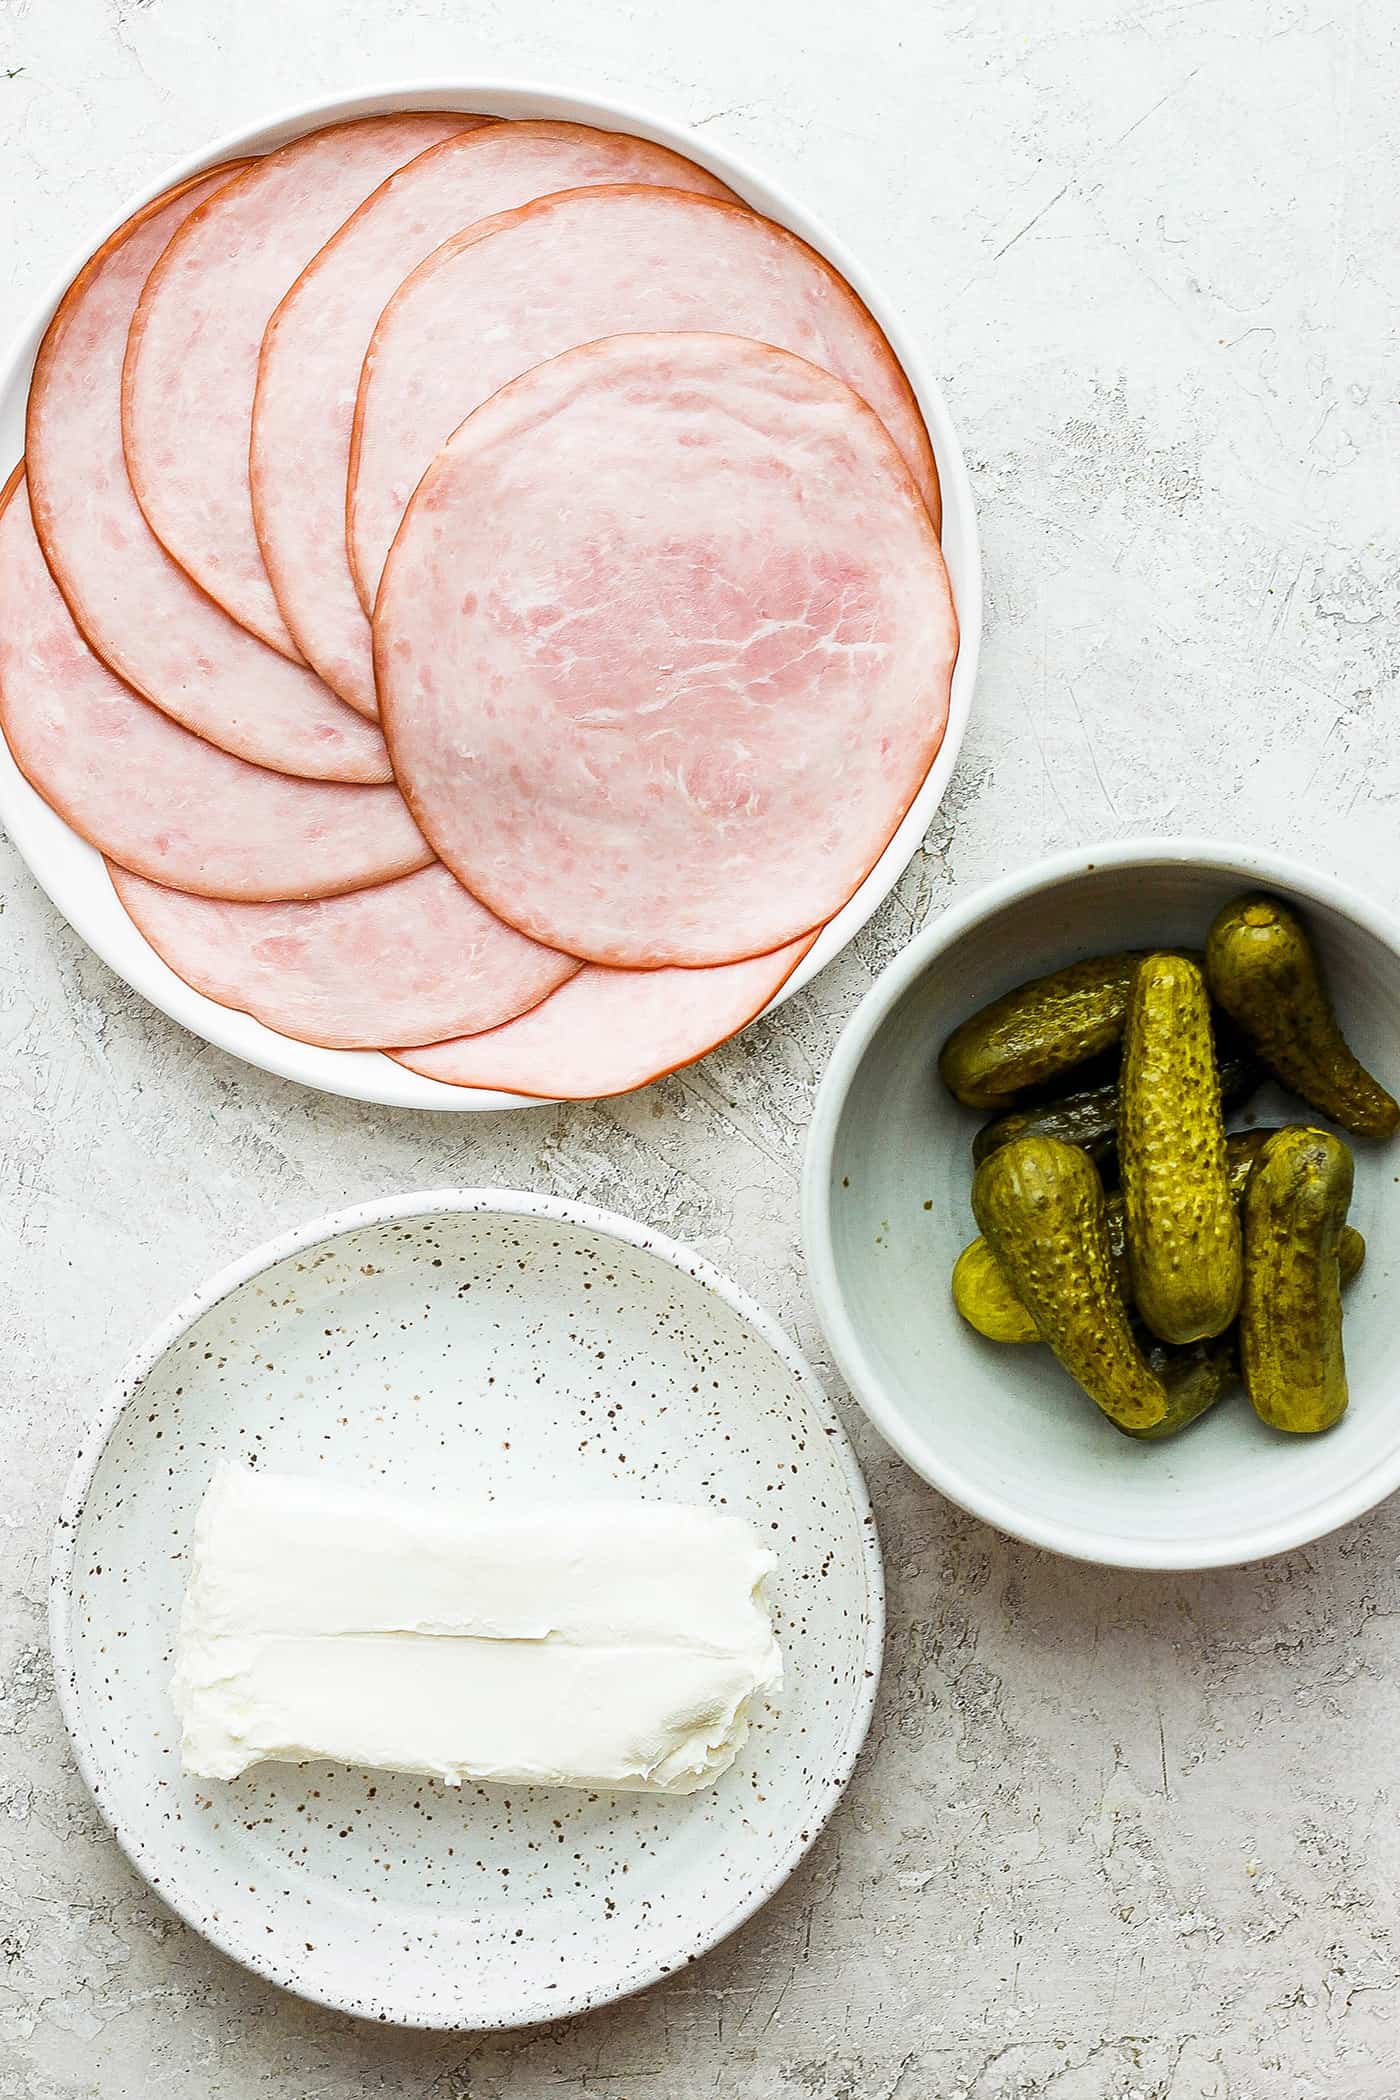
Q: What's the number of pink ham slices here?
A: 8